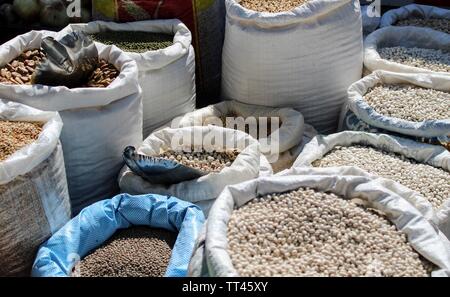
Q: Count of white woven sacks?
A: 11